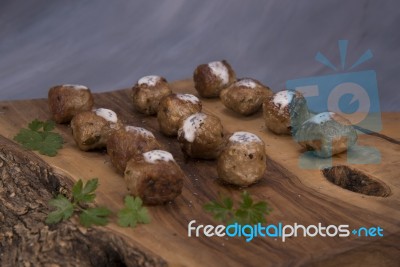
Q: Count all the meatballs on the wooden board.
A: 12